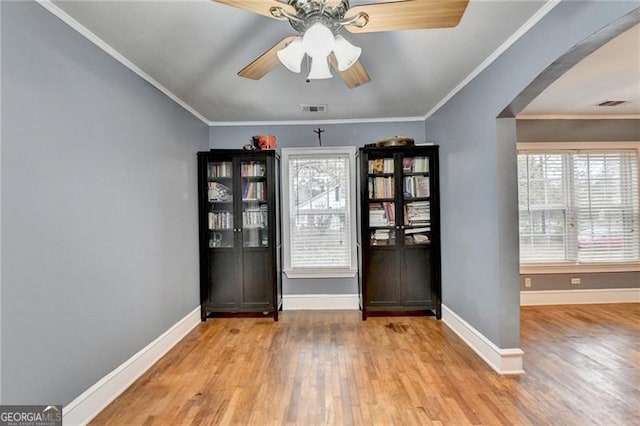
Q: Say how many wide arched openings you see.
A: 1